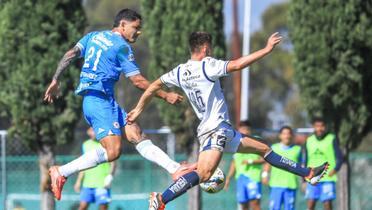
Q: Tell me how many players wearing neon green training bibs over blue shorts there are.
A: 4